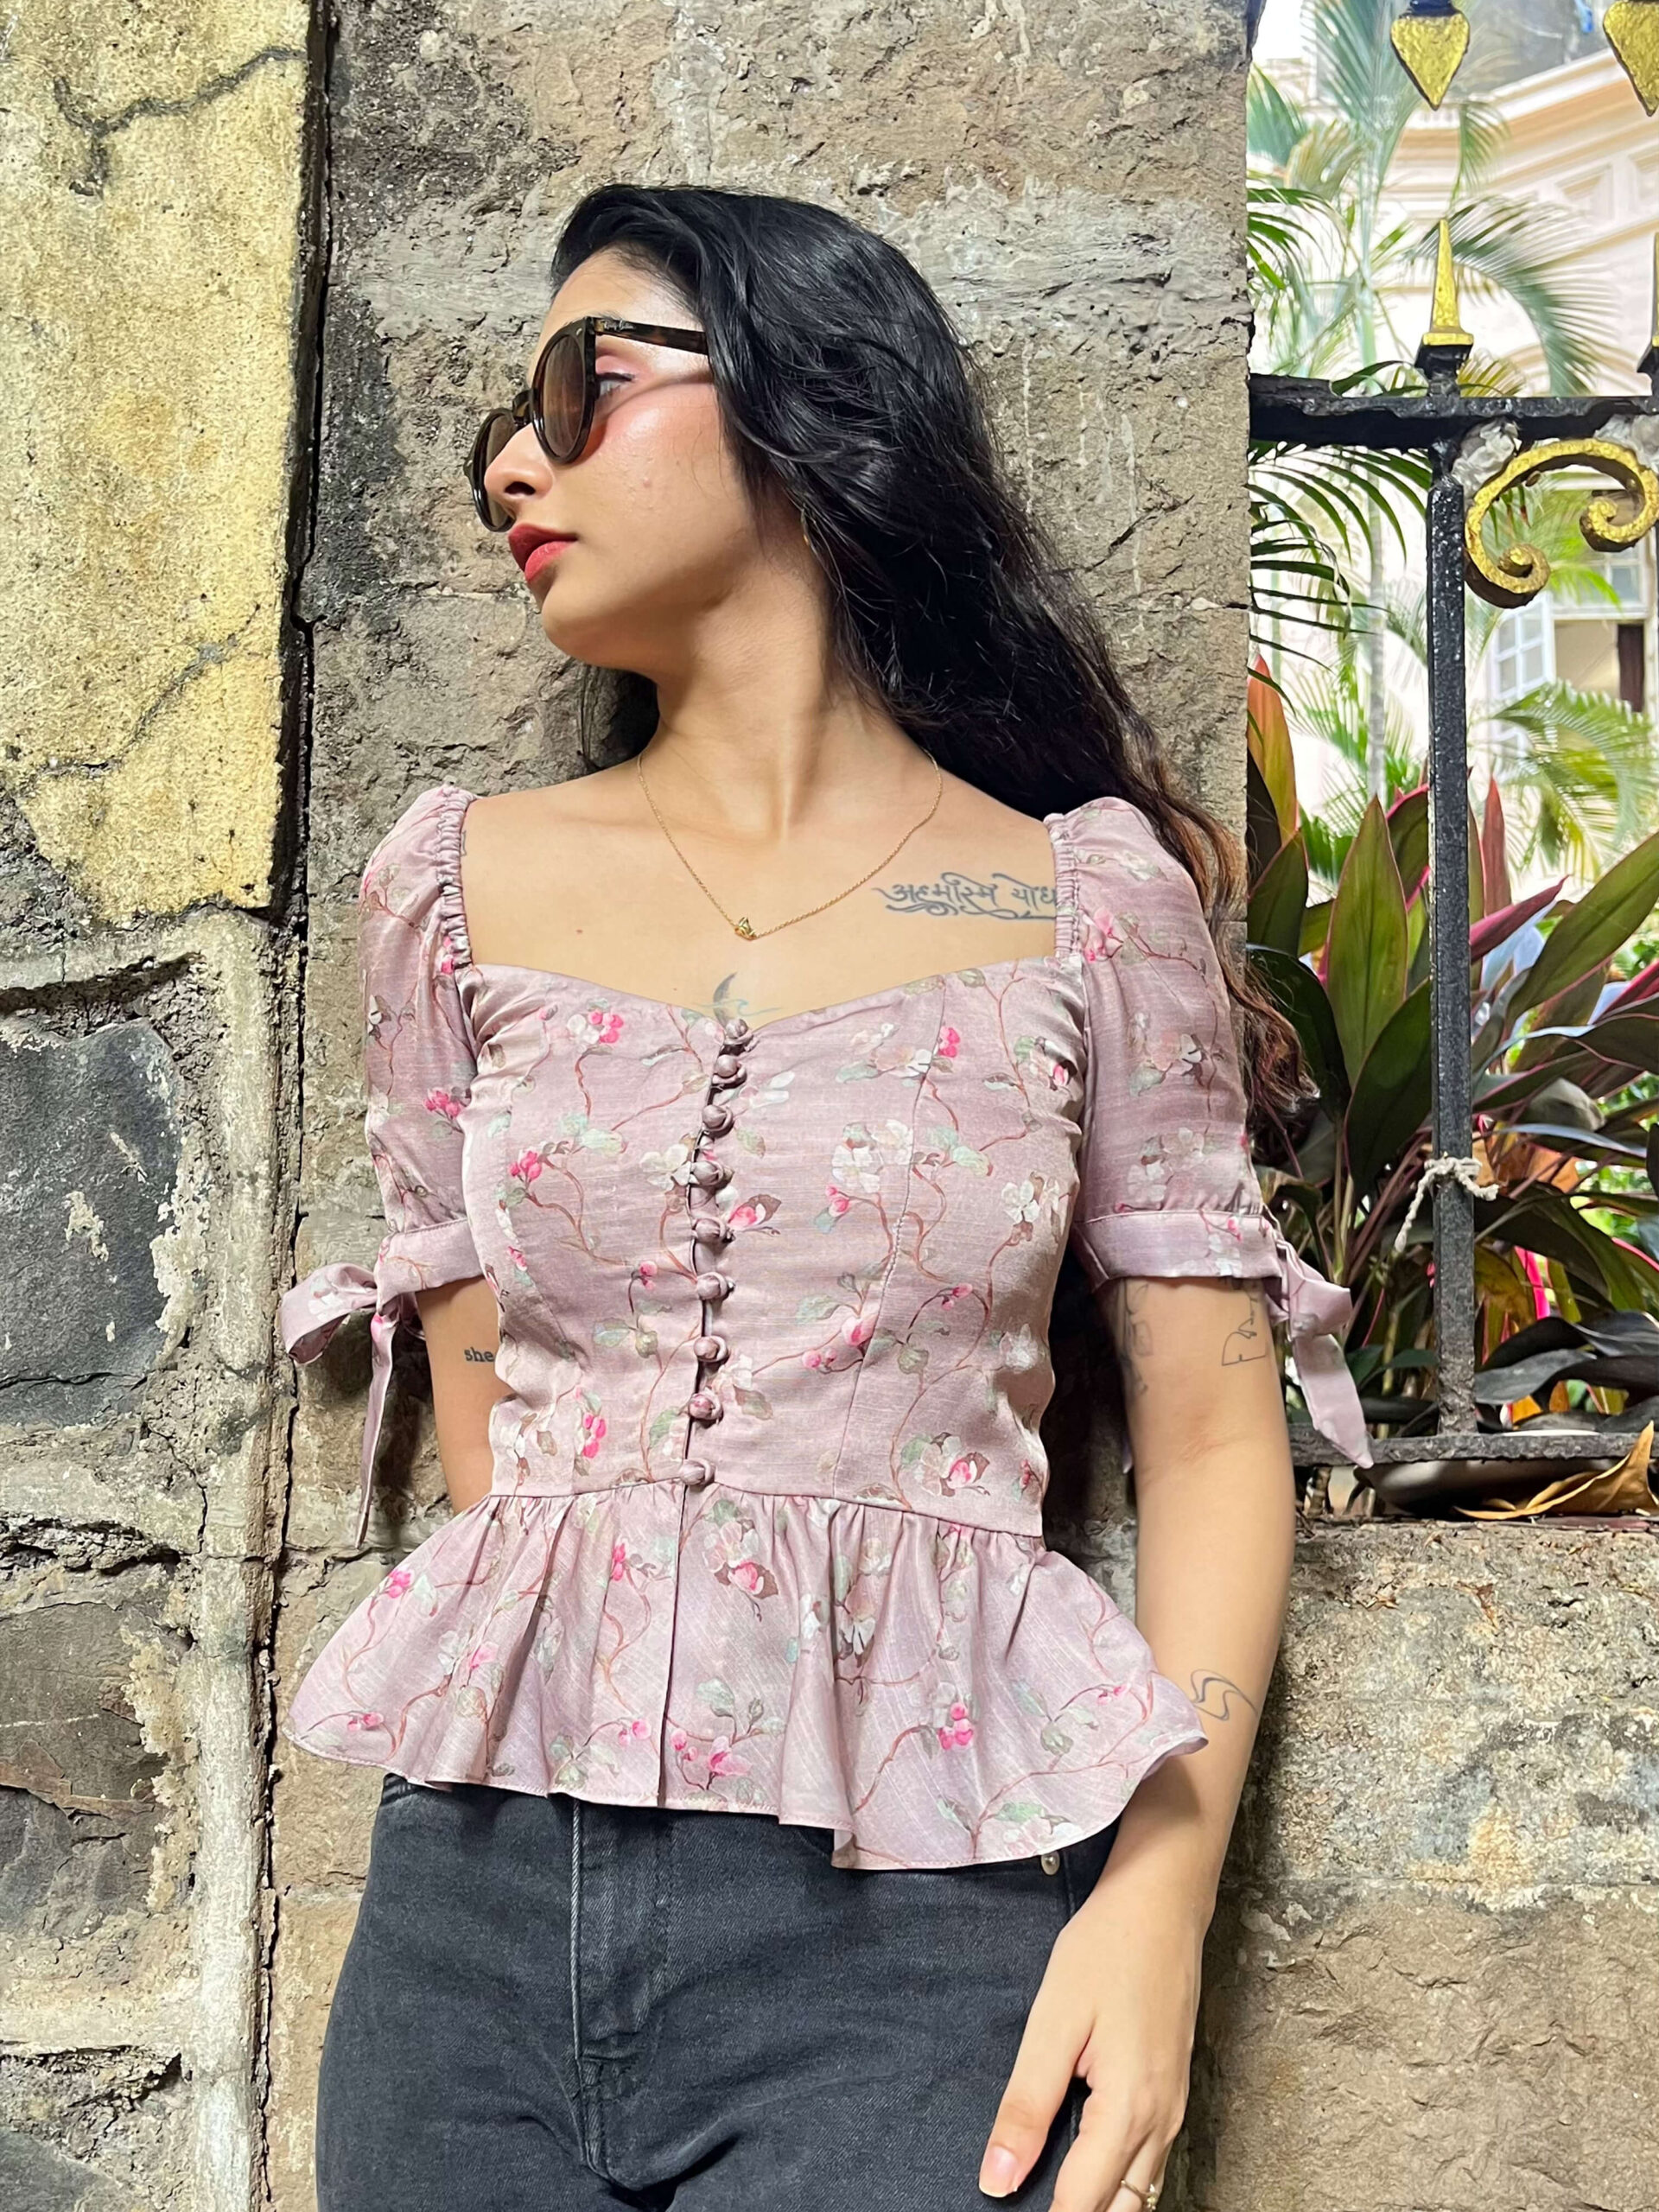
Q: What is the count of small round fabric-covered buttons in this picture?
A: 9